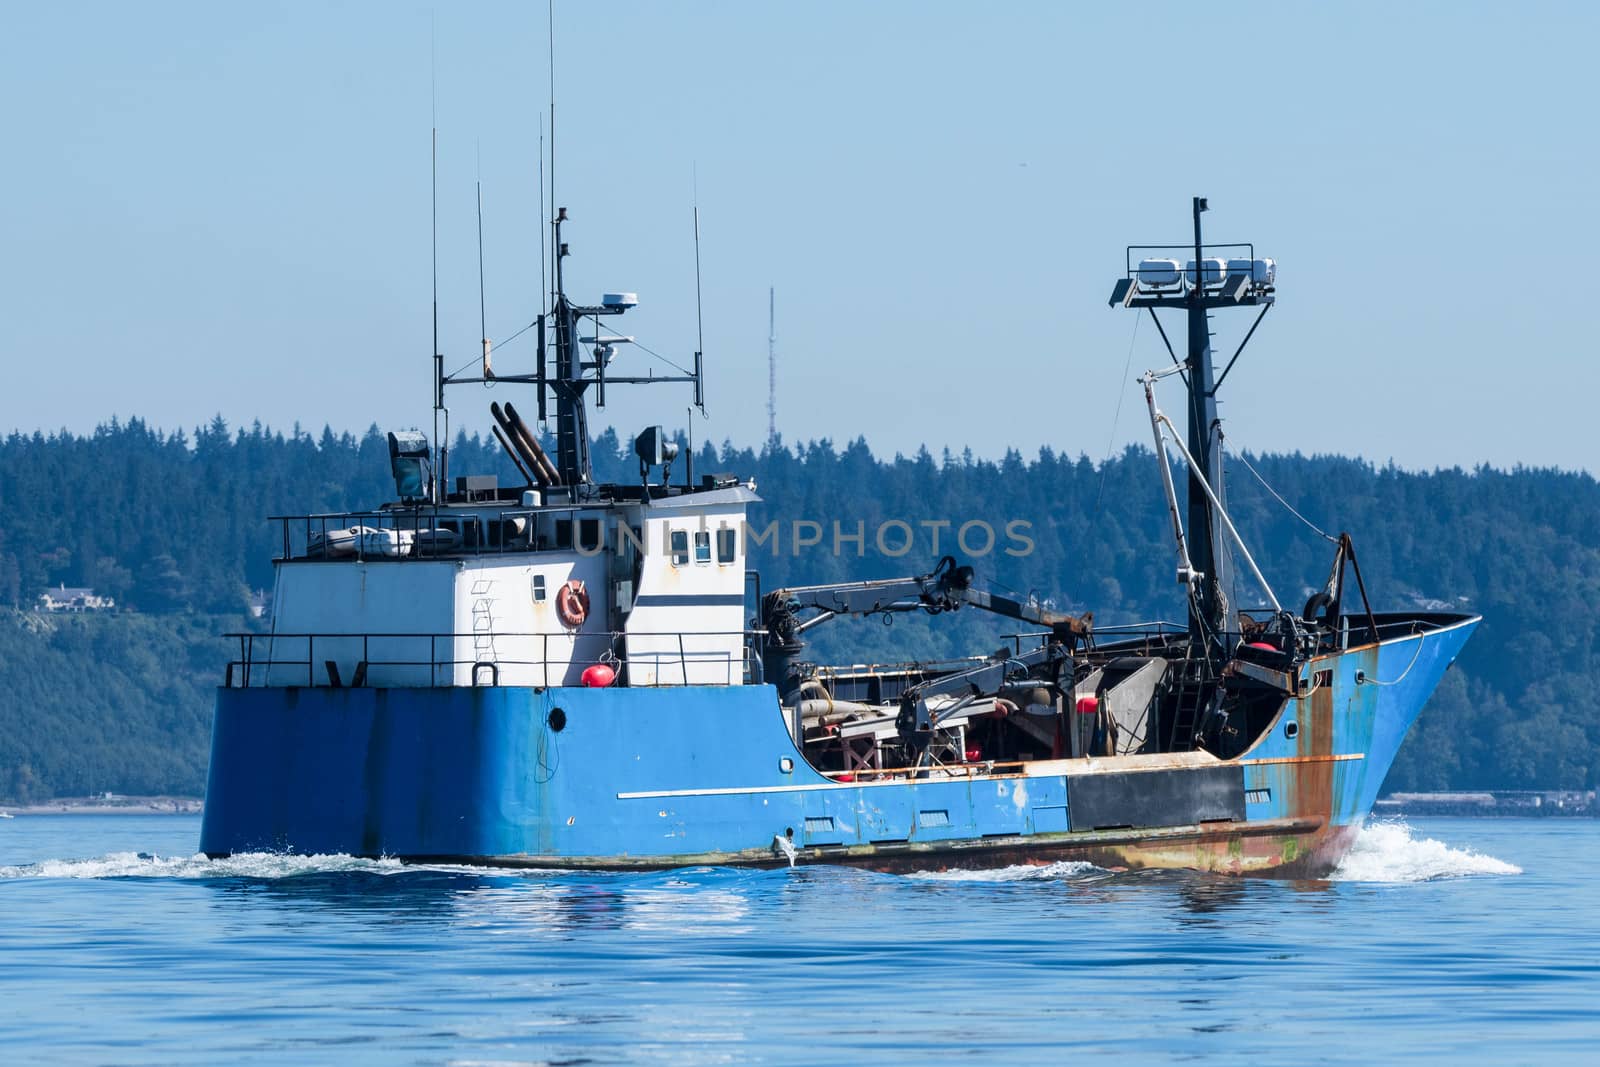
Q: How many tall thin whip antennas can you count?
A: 5